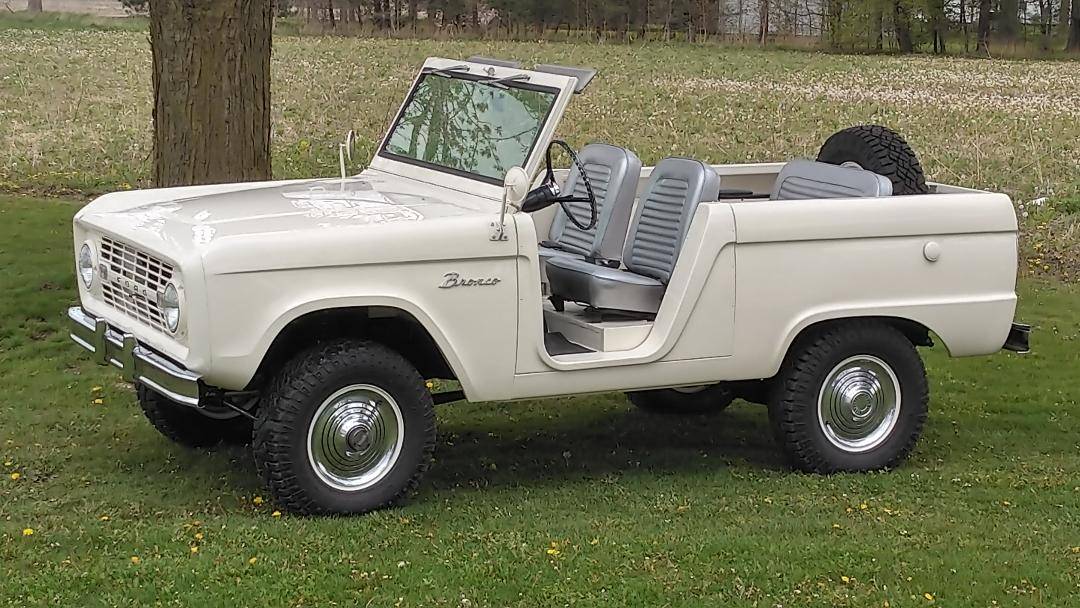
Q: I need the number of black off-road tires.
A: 5